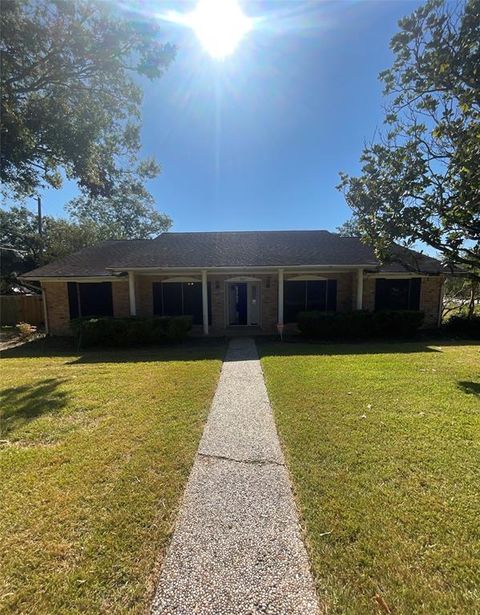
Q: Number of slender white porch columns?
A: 4